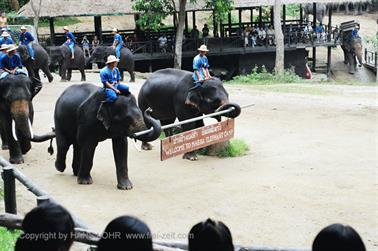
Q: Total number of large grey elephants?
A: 7